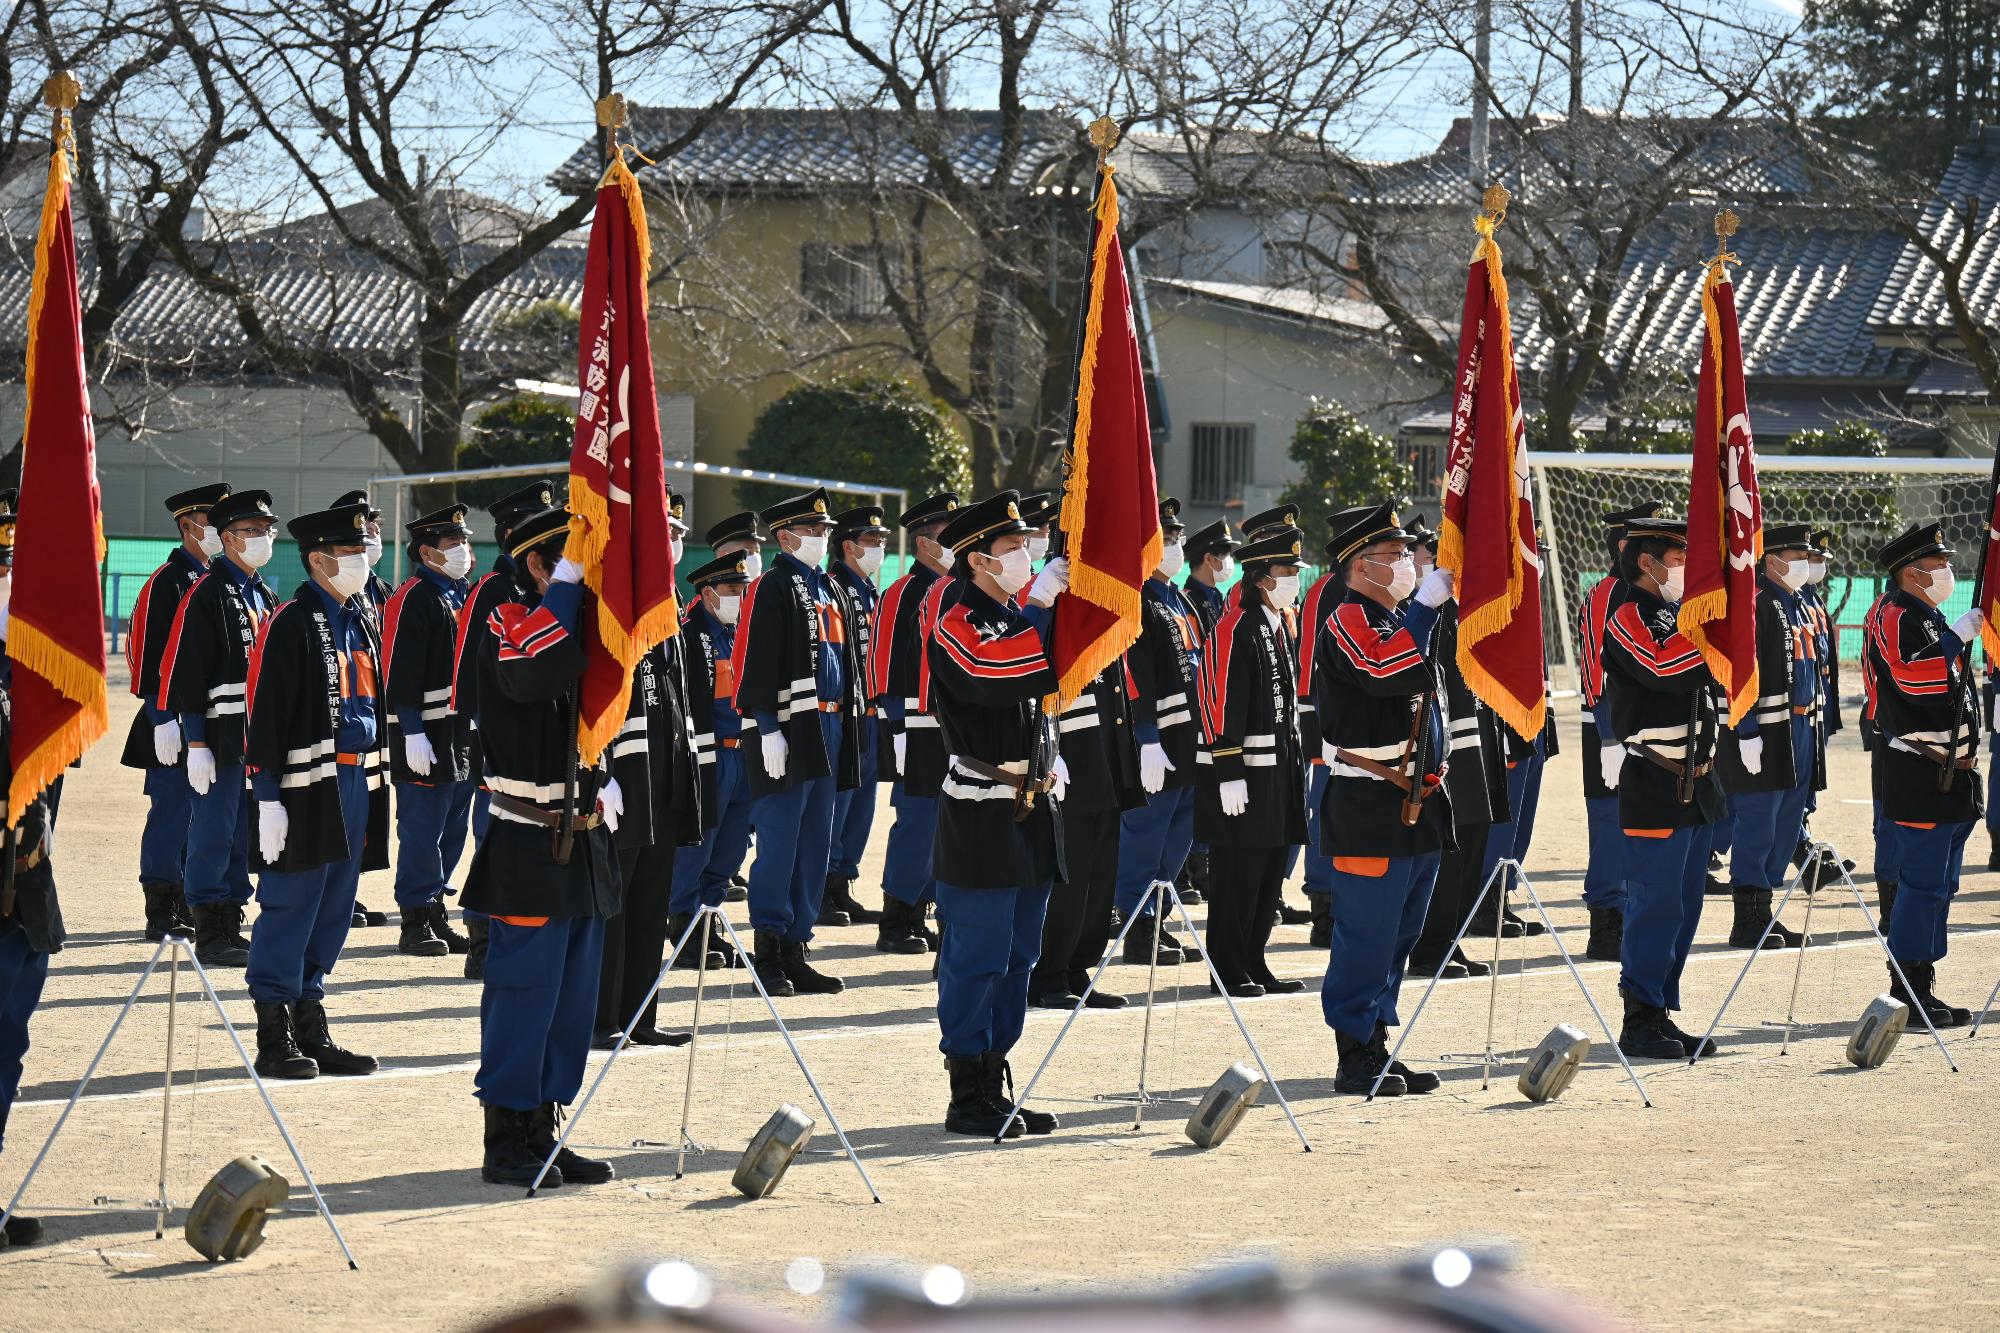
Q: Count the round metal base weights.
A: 5